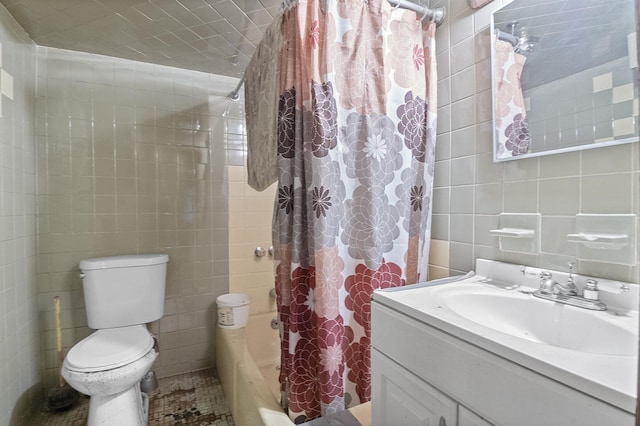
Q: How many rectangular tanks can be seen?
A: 1